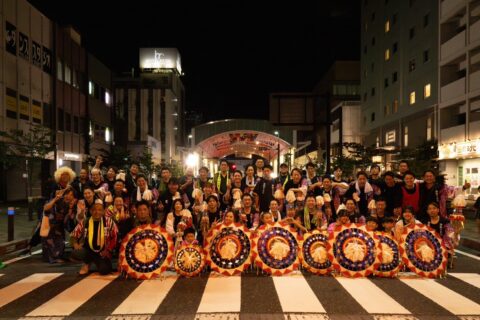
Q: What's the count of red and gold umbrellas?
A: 8